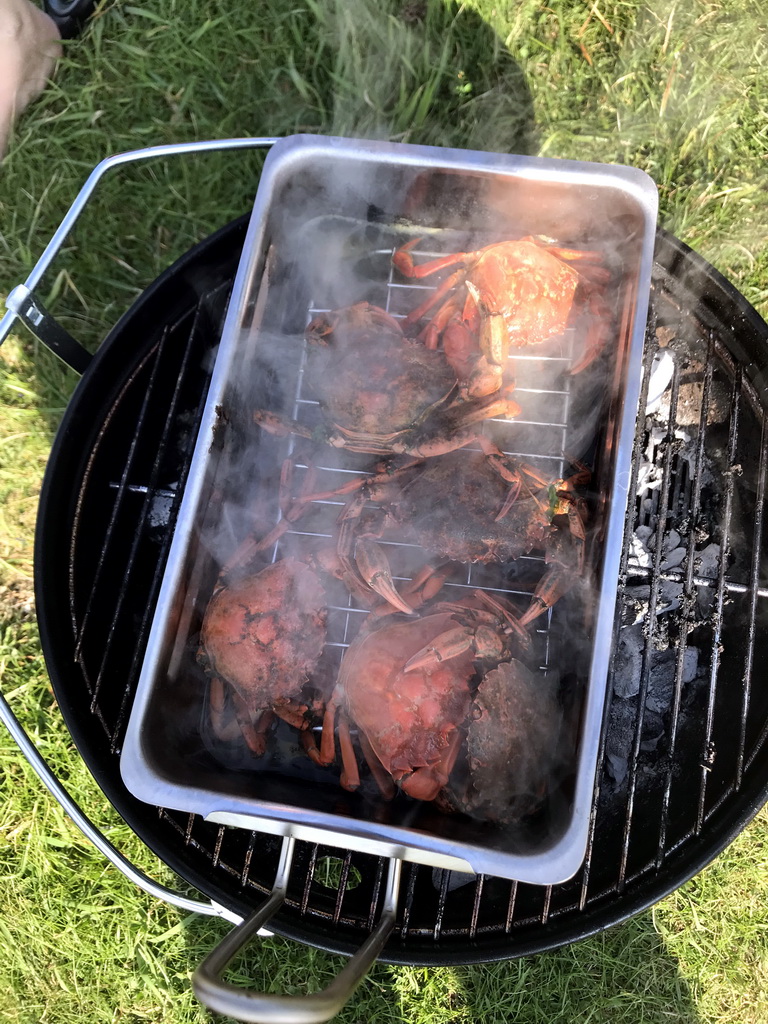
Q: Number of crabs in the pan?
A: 6